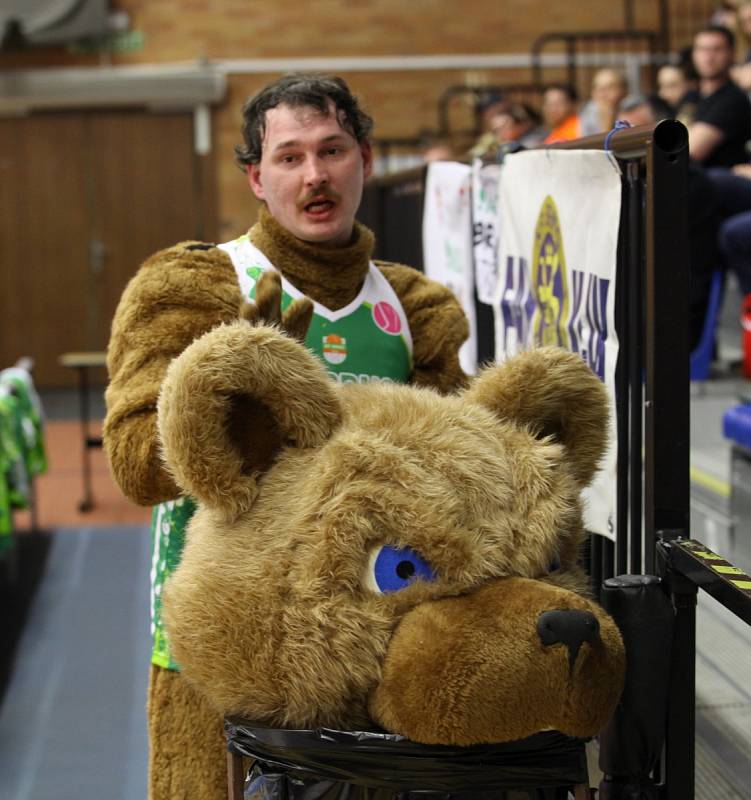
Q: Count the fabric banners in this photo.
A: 3